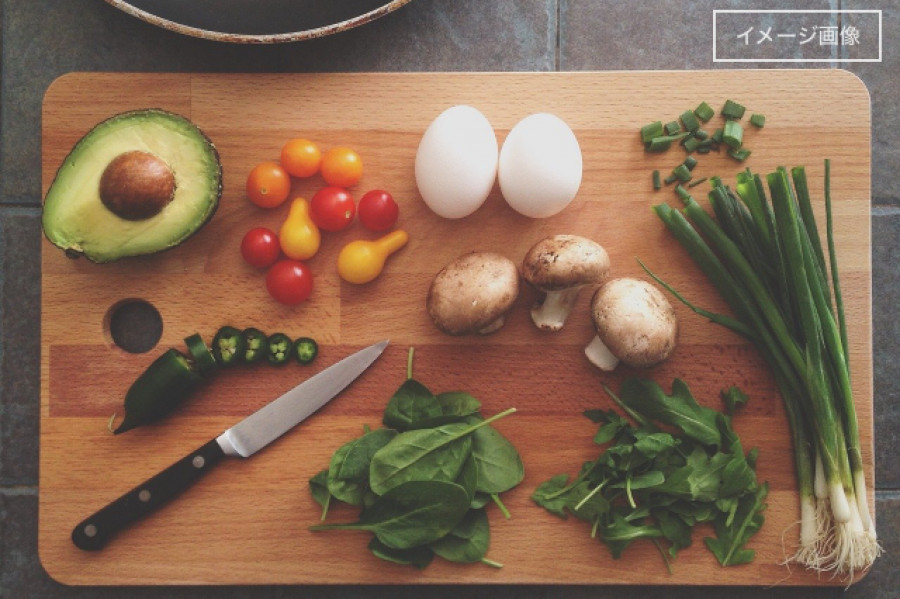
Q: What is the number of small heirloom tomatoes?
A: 9